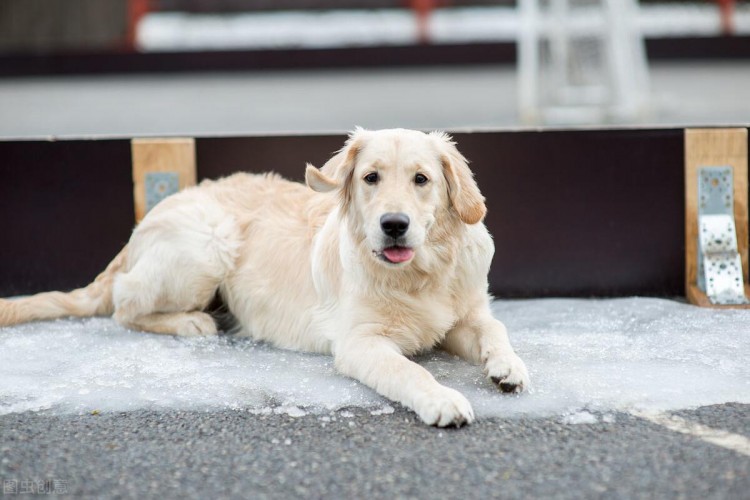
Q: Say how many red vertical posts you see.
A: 3